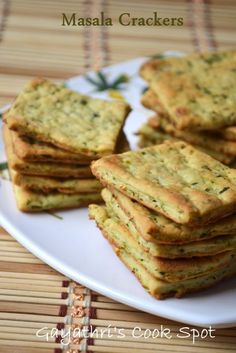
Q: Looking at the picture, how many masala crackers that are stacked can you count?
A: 14